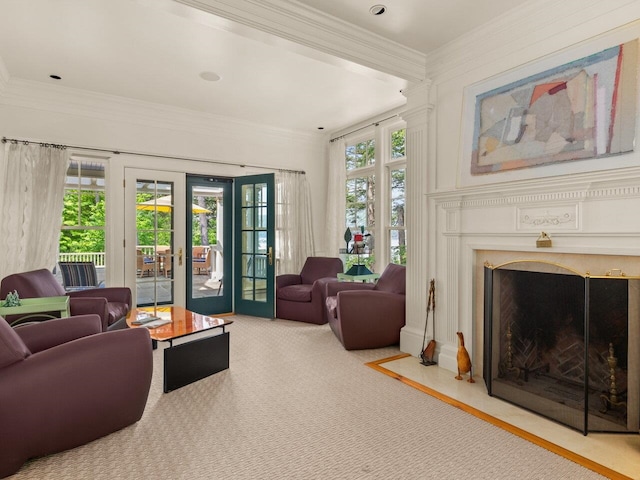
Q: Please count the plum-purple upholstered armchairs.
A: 4